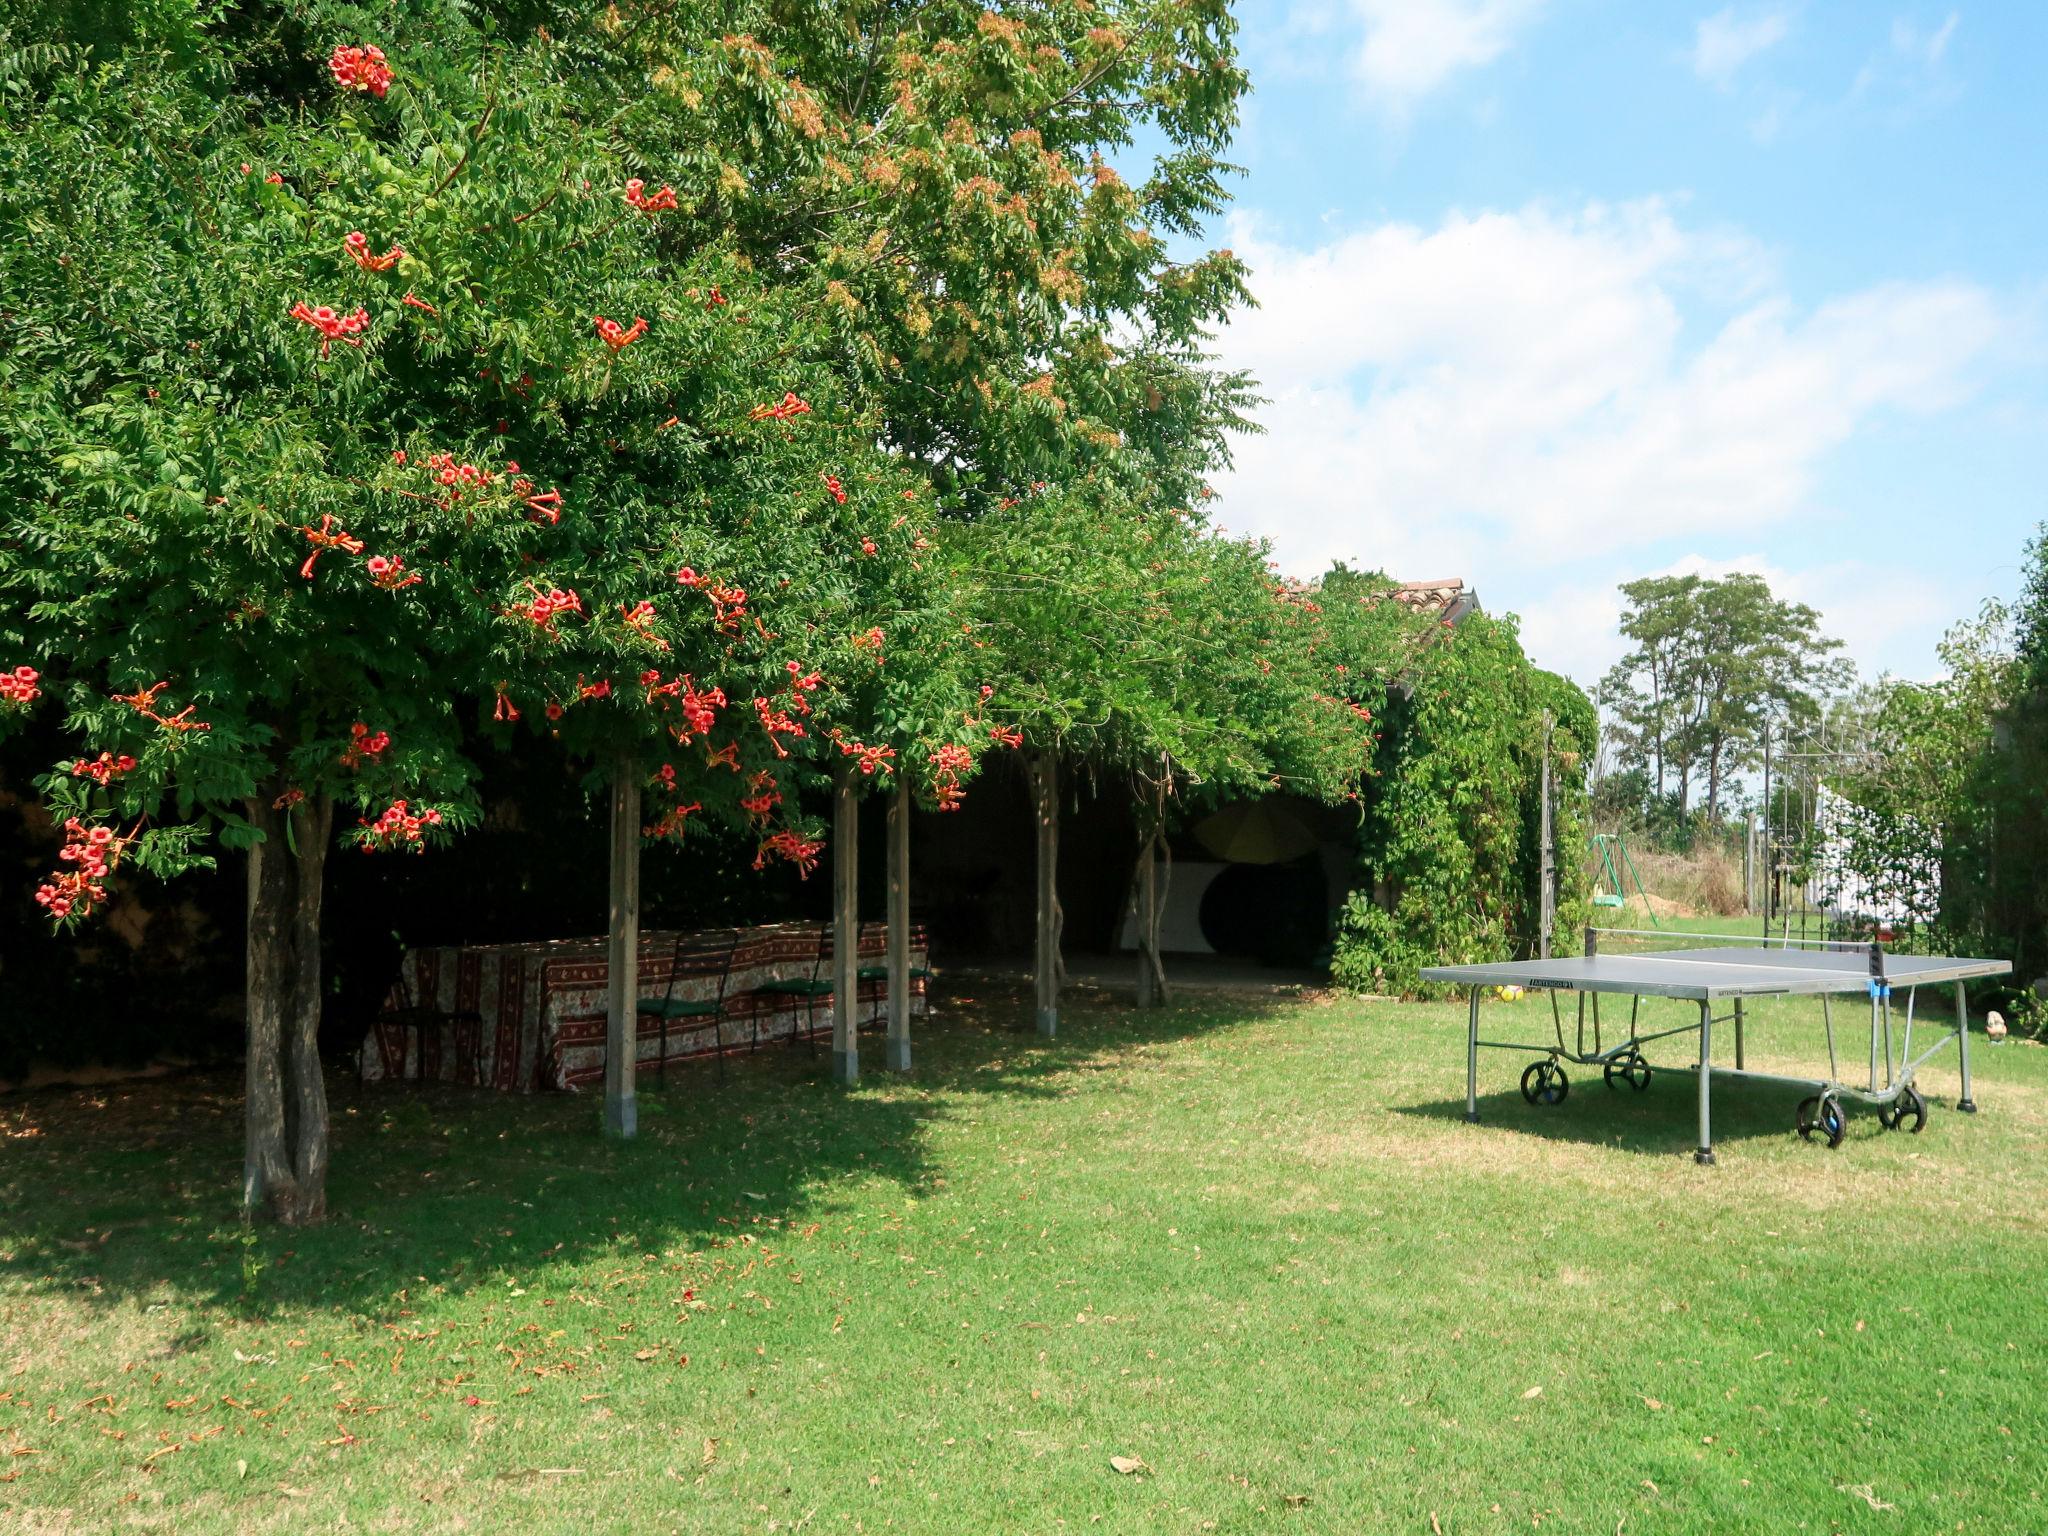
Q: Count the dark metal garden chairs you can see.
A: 4